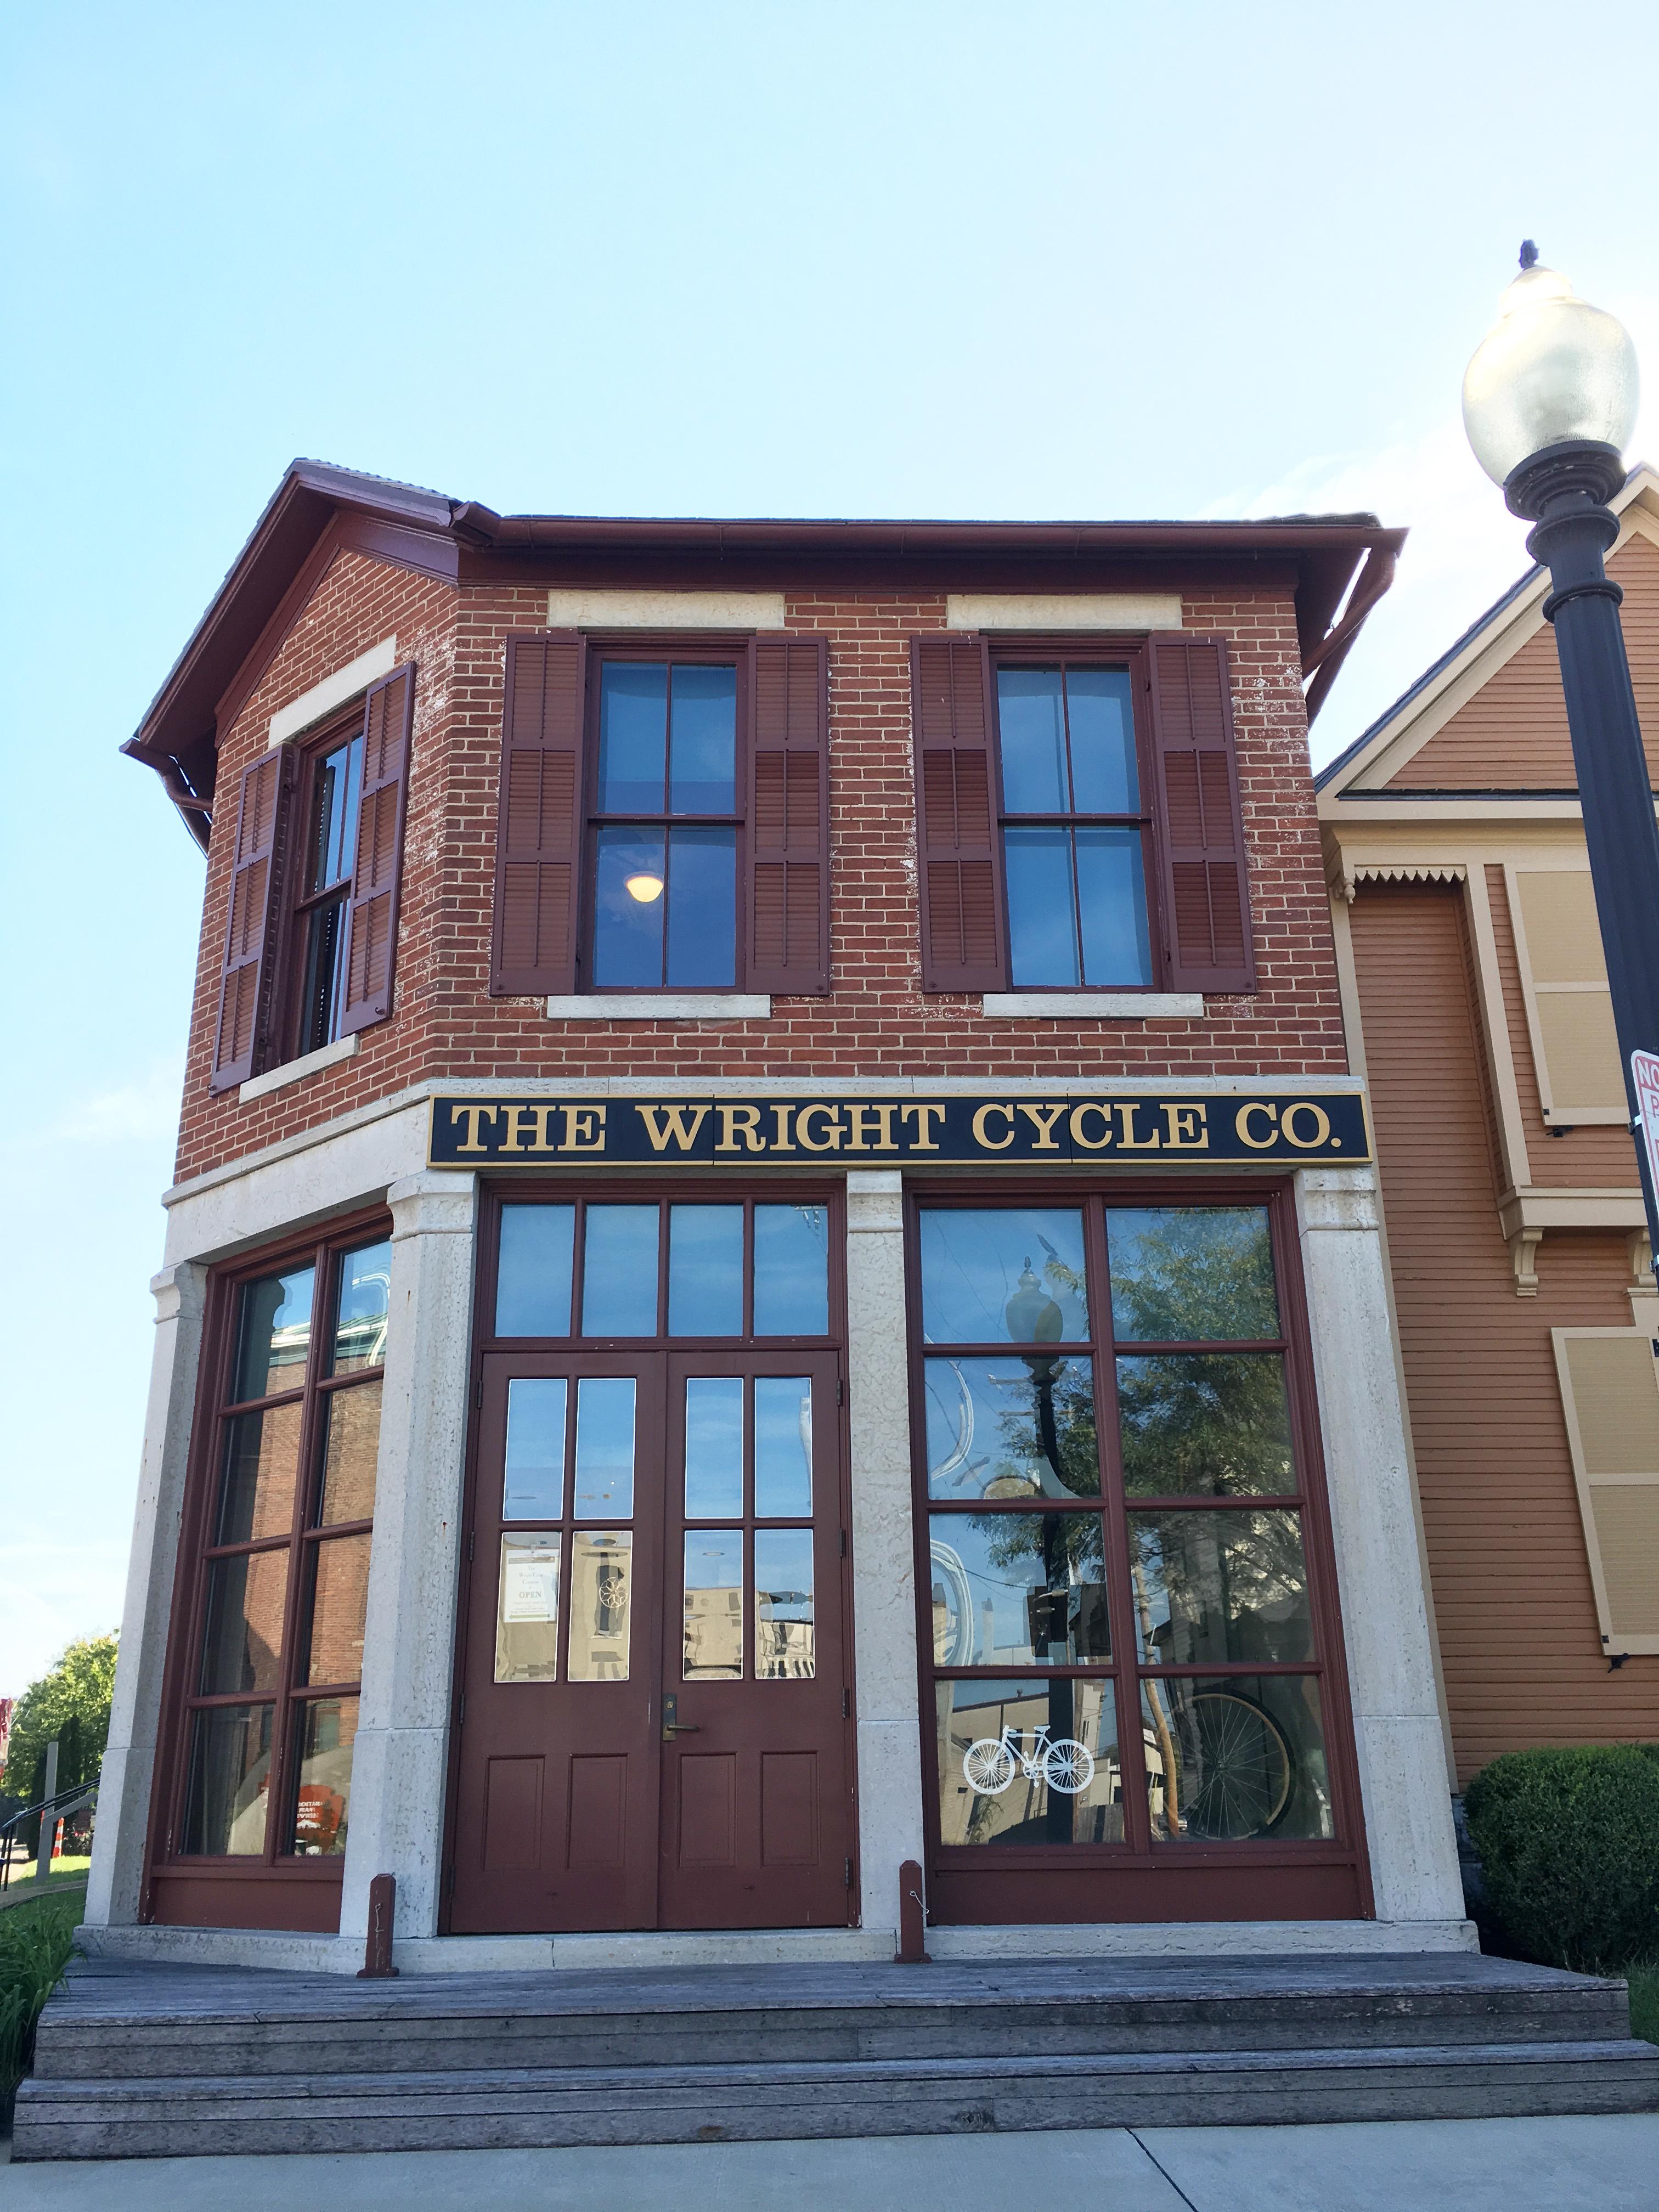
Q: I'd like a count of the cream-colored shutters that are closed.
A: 2